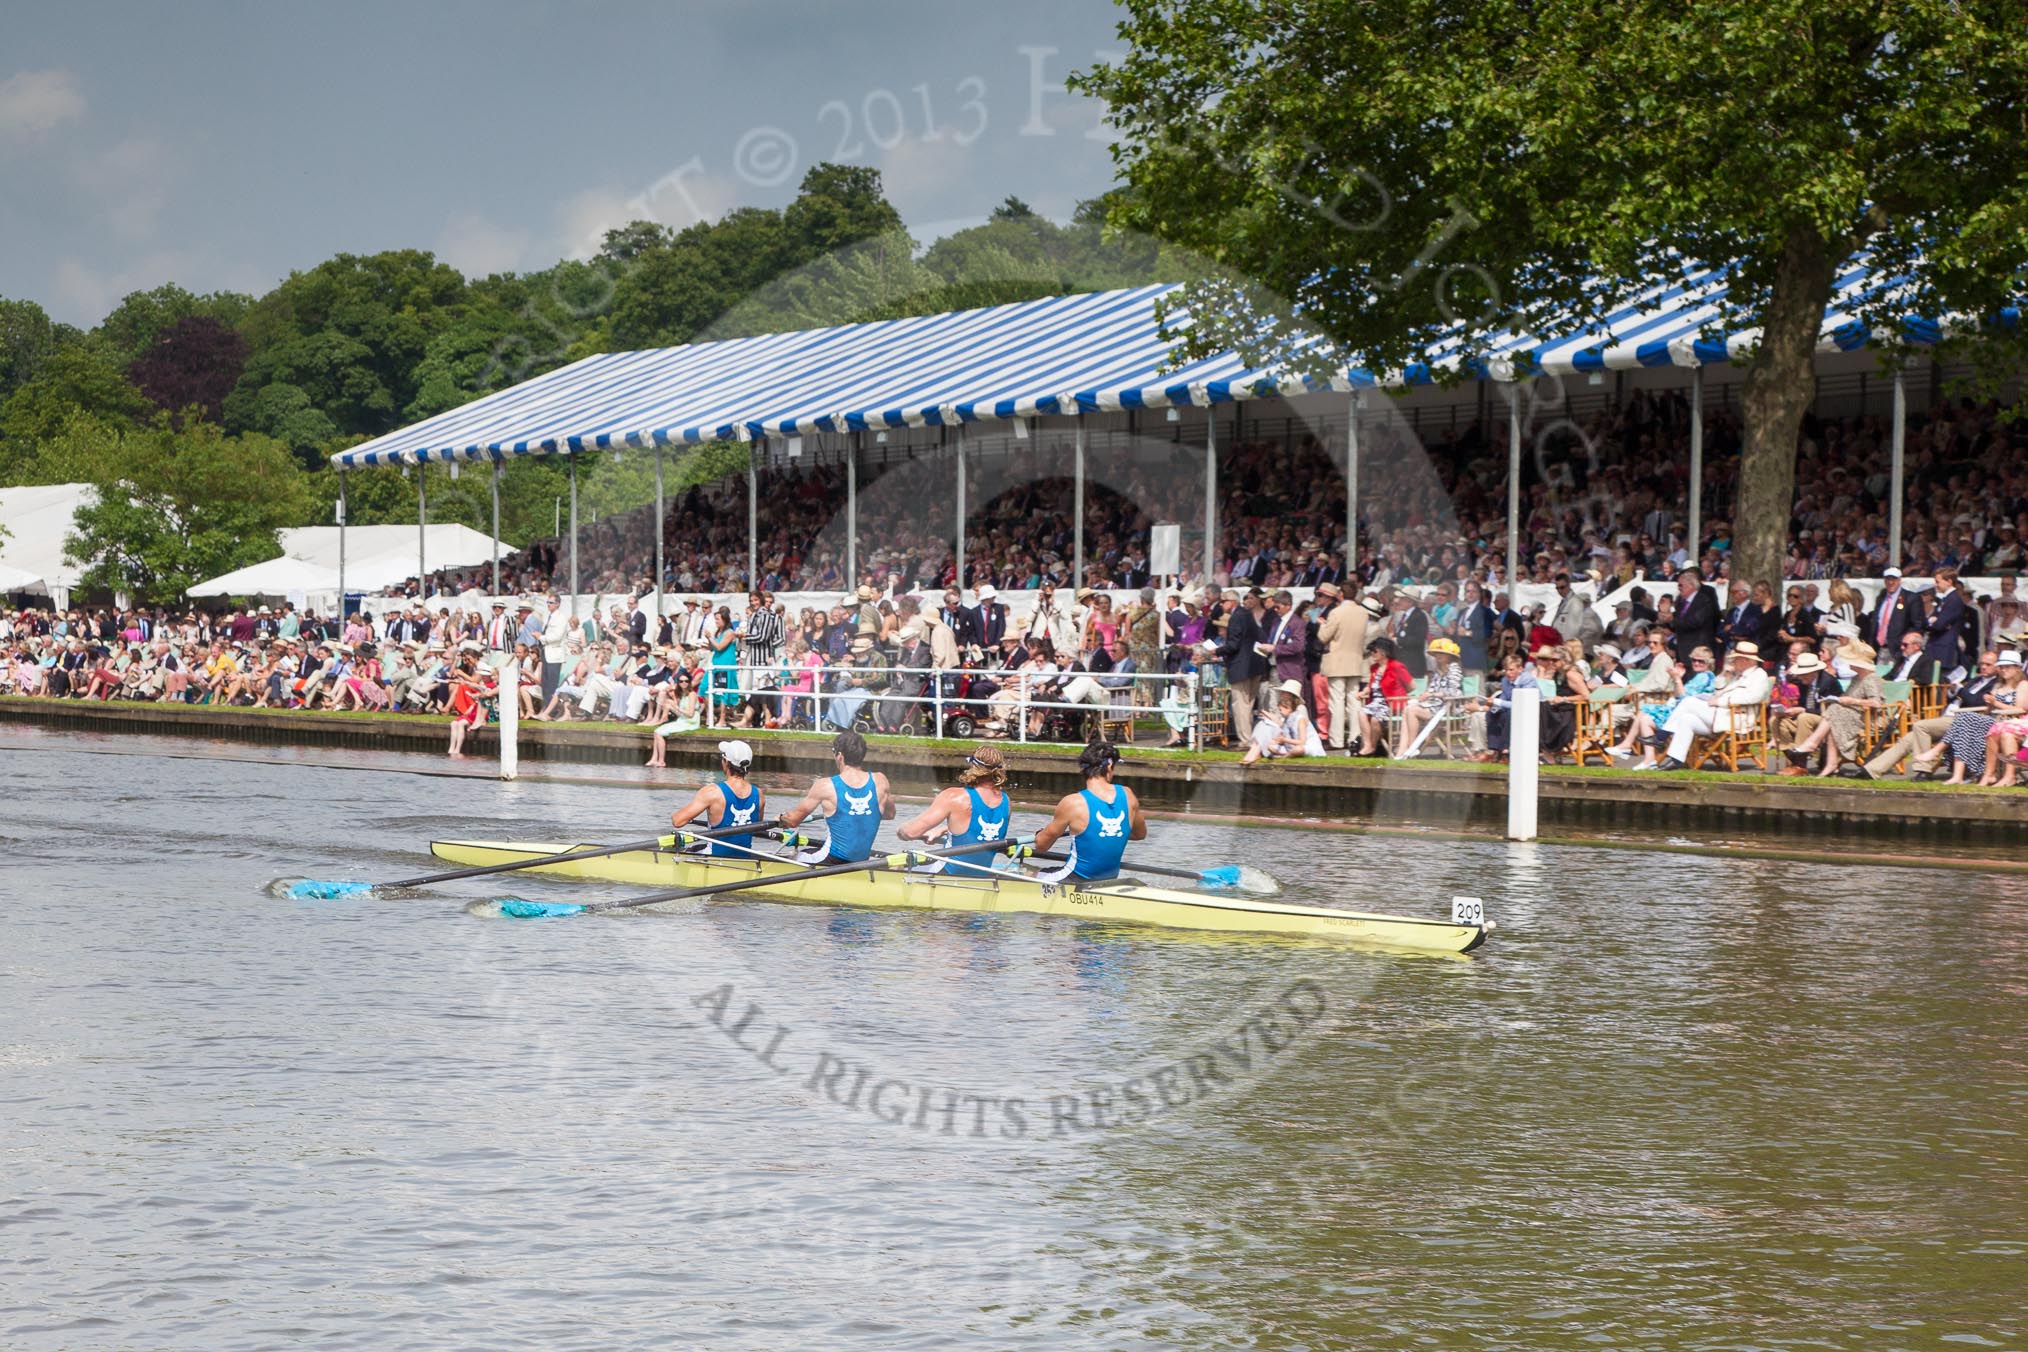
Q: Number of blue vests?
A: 4